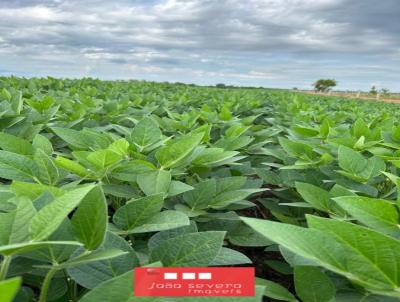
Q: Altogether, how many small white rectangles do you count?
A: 3